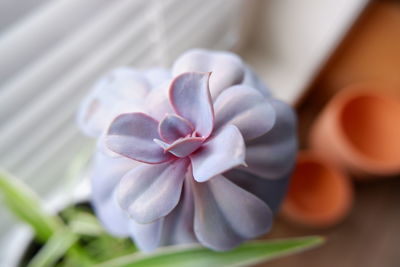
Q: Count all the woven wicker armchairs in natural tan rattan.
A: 0